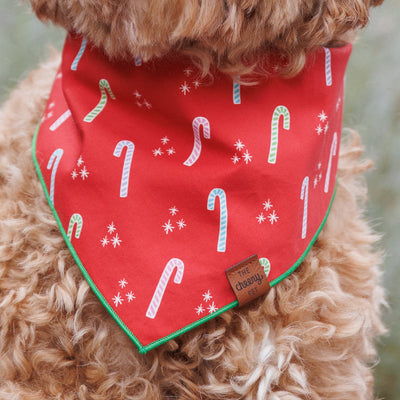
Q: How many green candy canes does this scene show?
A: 4